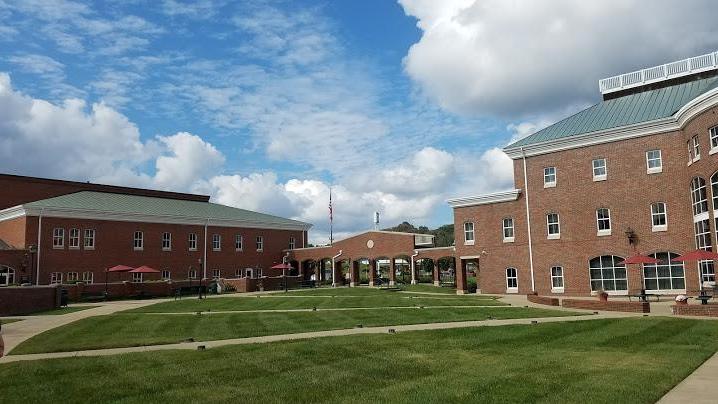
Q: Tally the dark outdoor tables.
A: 2